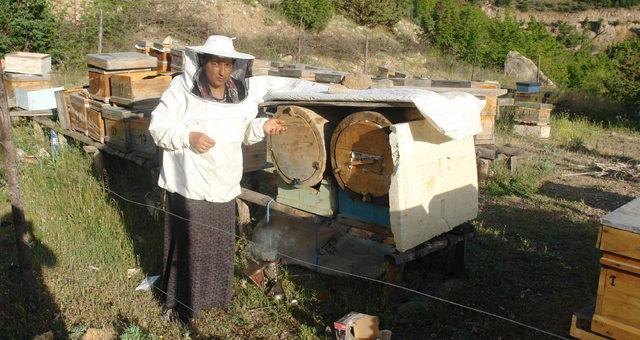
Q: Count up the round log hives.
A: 2